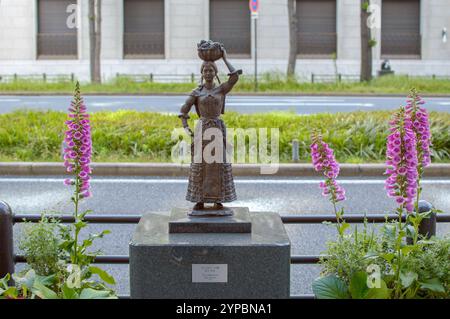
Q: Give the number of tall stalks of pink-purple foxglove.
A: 4